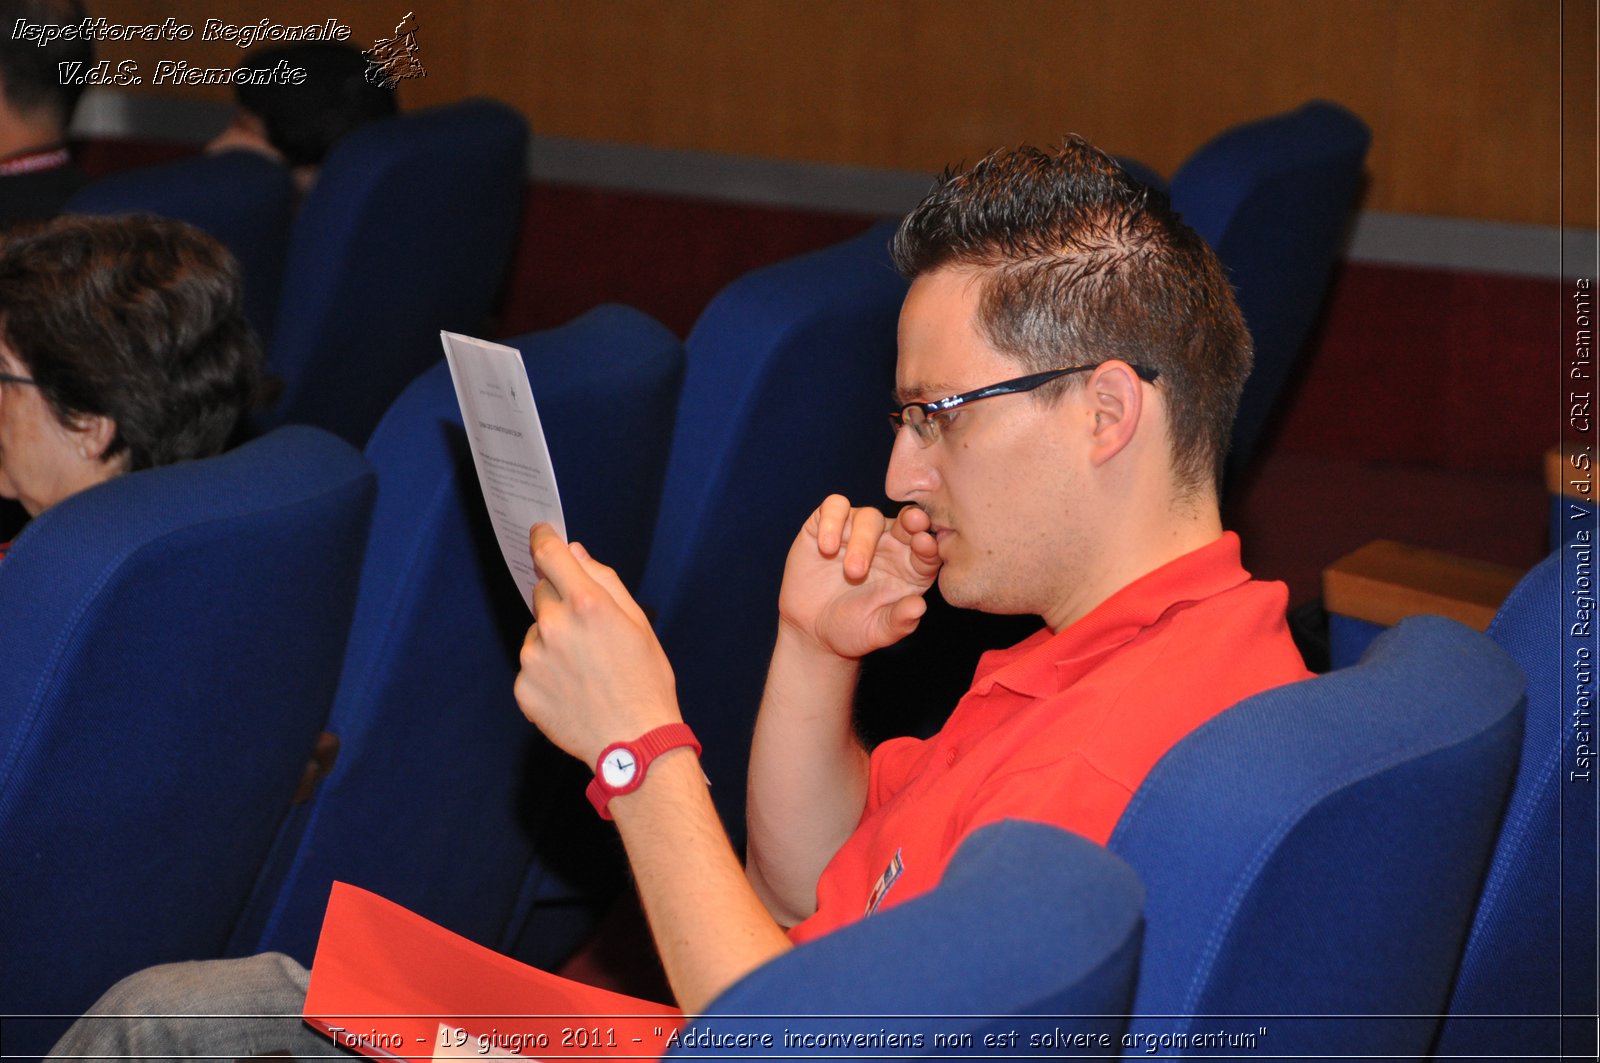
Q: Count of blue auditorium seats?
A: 10